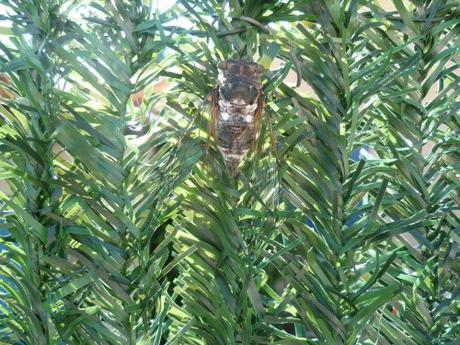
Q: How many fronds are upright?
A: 5